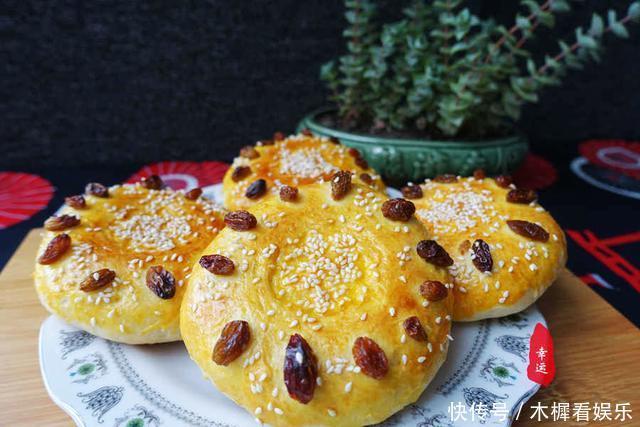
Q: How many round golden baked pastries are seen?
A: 4